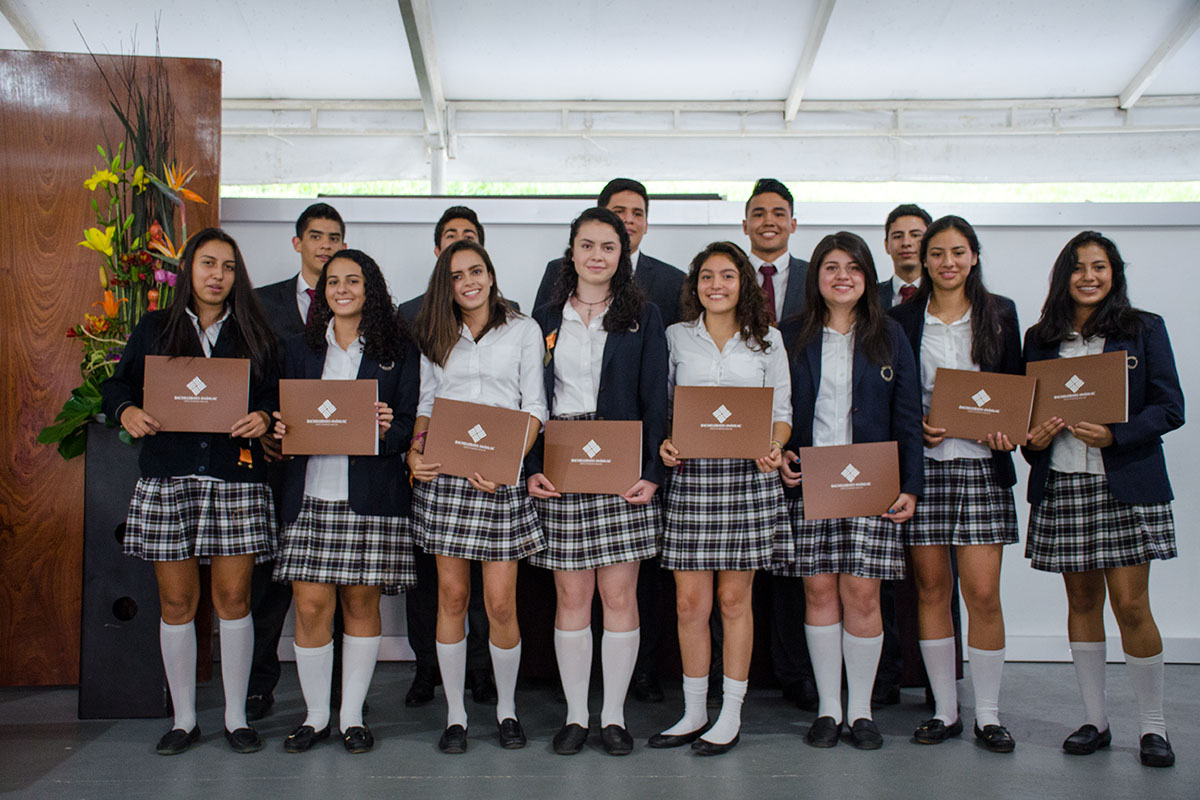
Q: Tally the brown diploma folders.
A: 8